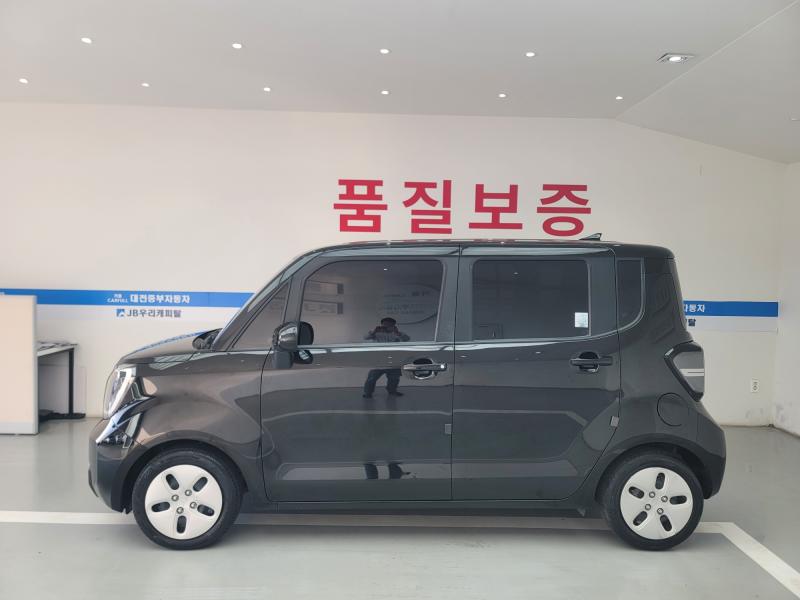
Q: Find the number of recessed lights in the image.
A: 11